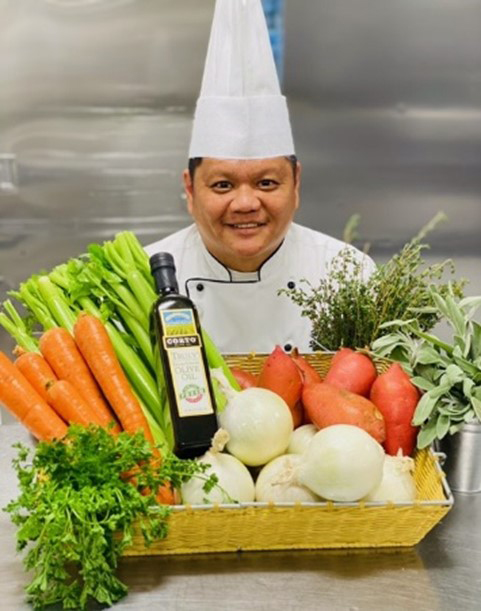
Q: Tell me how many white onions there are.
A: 6